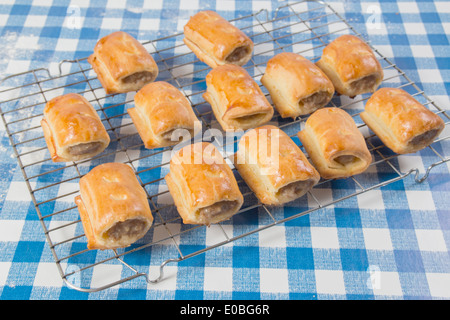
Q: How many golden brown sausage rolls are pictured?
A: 12